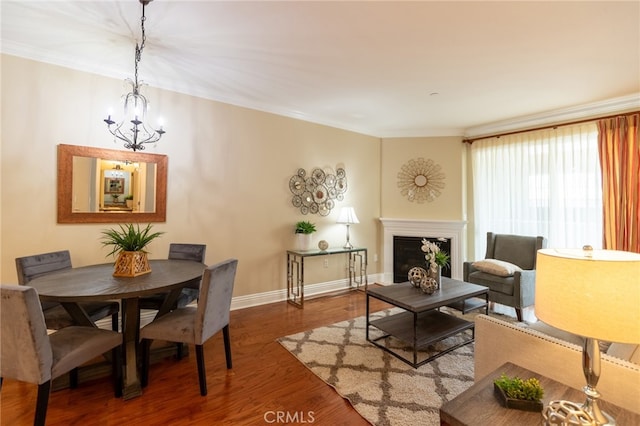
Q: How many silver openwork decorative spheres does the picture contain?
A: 3